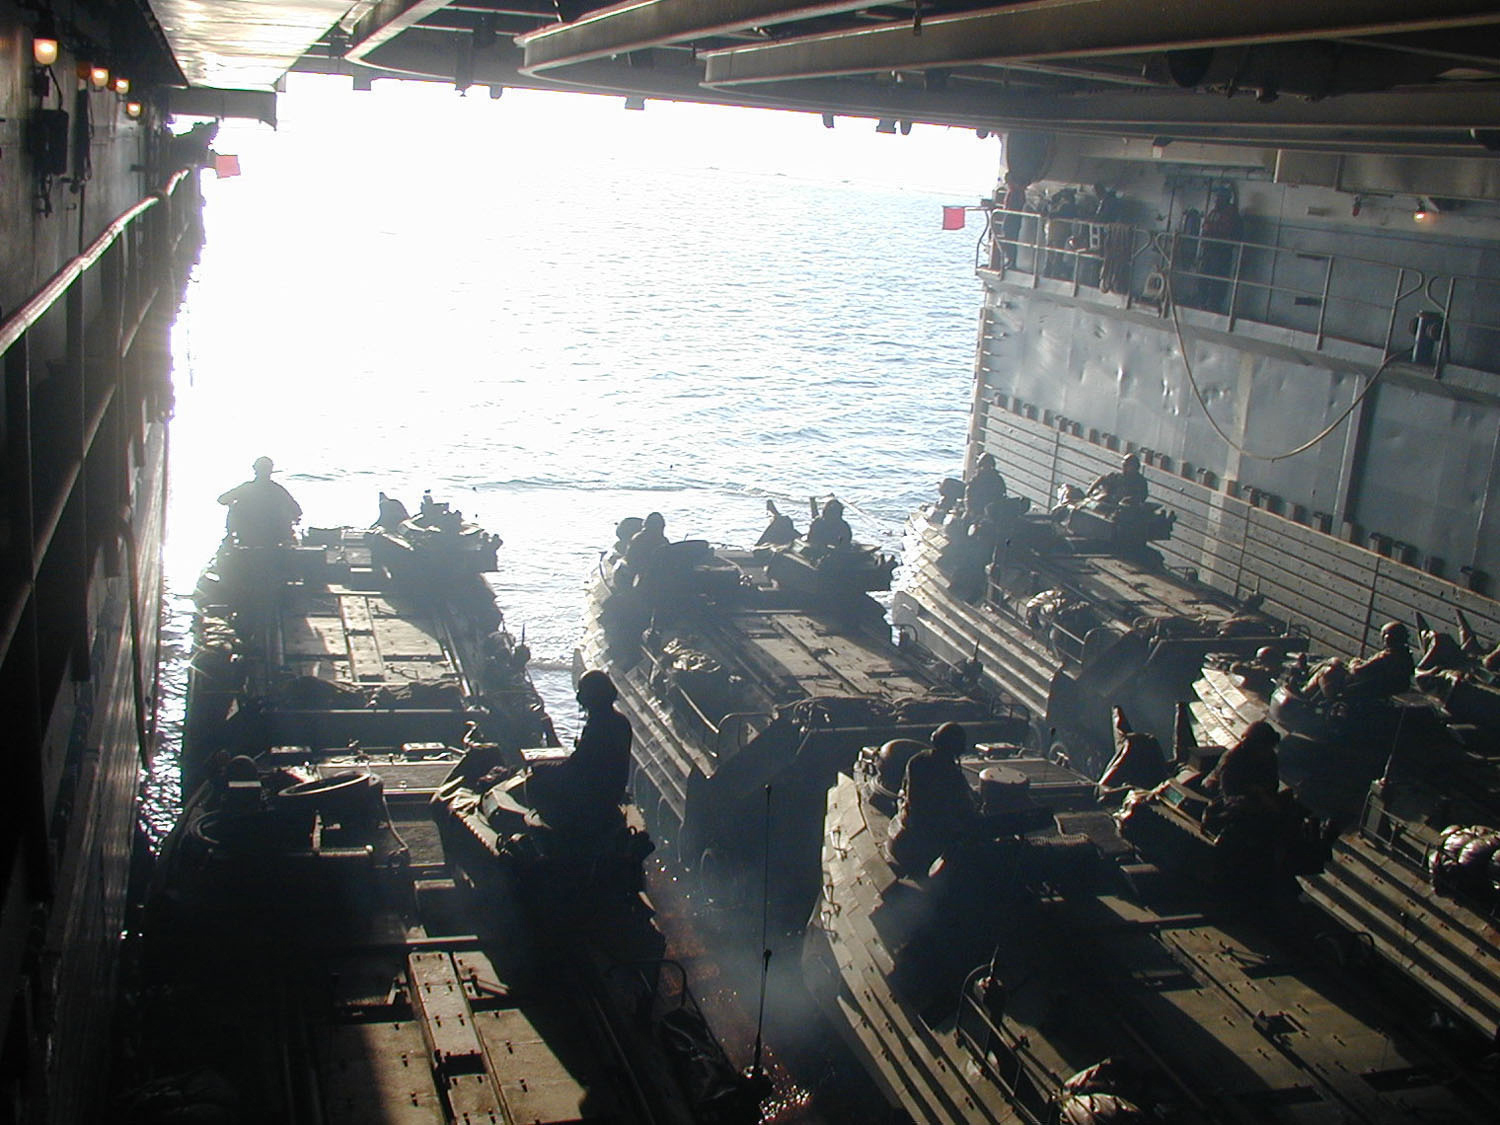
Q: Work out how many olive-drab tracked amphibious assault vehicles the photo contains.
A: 6